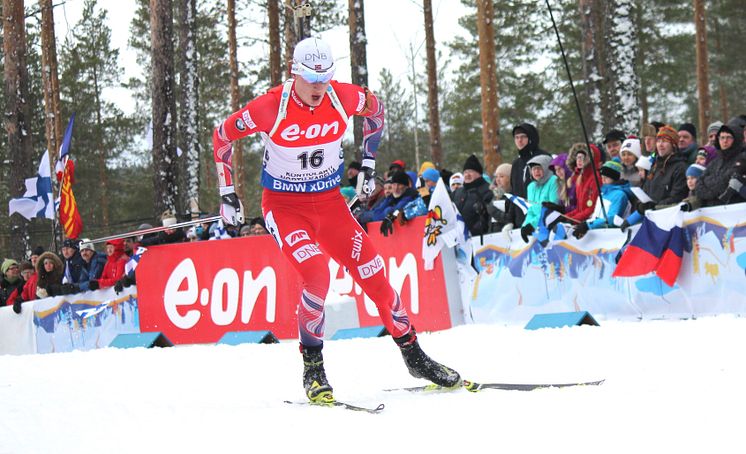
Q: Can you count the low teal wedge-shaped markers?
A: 4